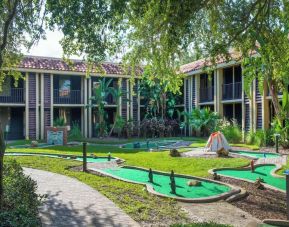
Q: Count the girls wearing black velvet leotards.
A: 0